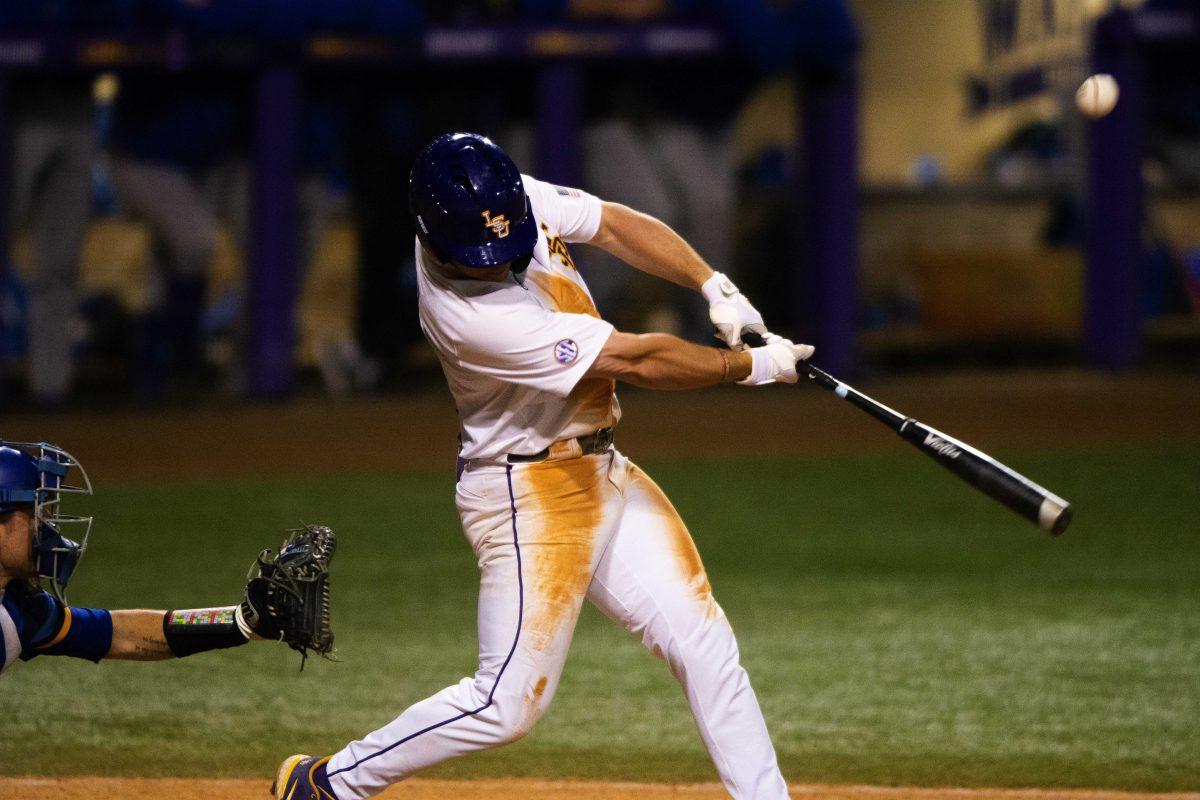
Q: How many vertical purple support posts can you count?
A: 4